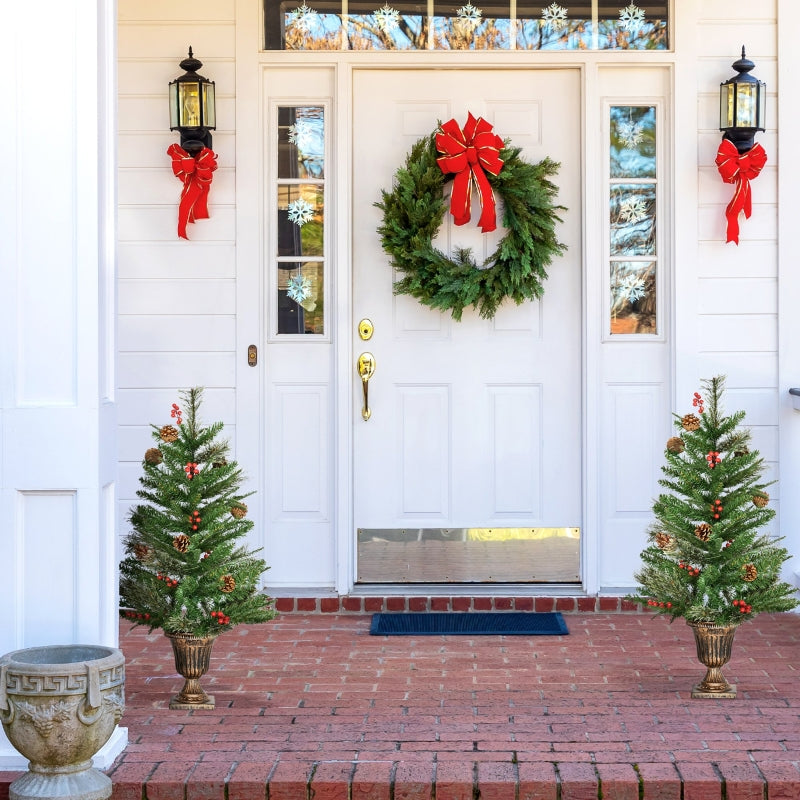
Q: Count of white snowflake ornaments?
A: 11